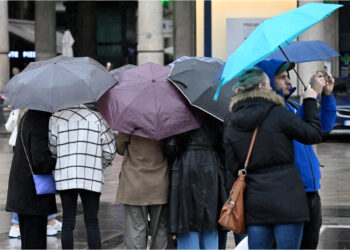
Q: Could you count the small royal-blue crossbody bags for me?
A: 1